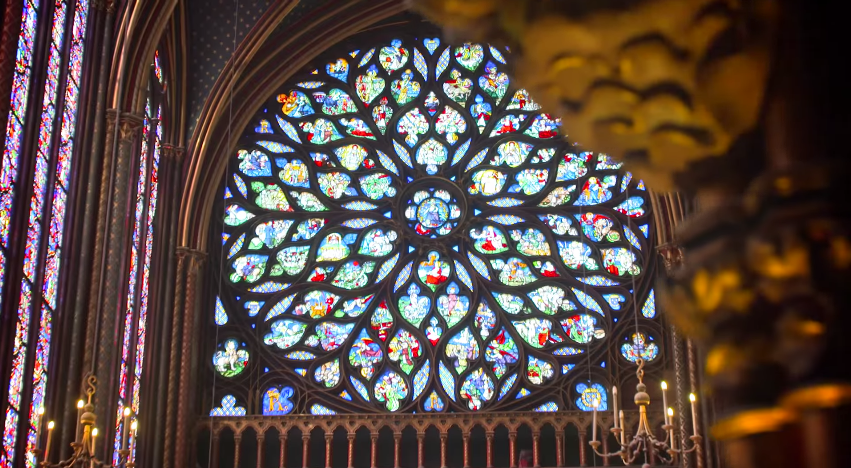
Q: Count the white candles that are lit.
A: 10